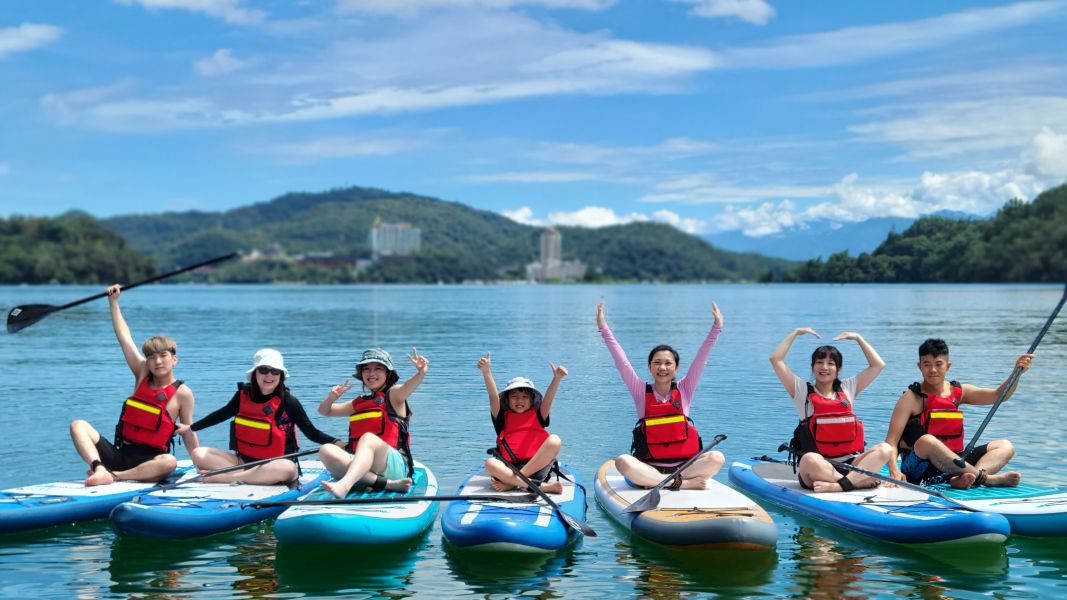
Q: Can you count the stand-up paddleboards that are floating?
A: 7